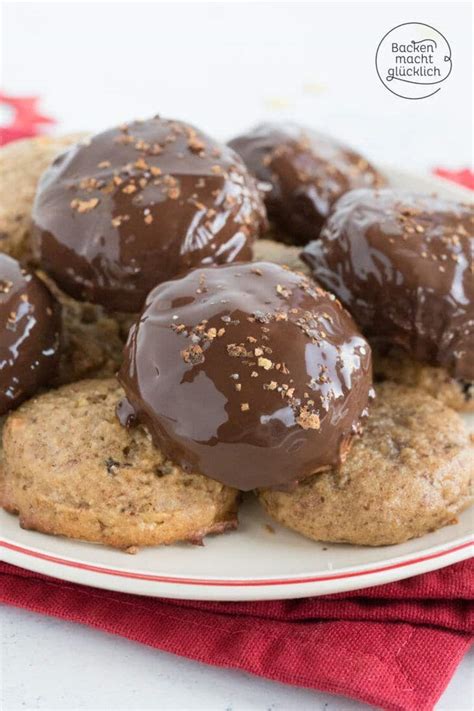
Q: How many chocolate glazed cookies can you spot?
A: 5